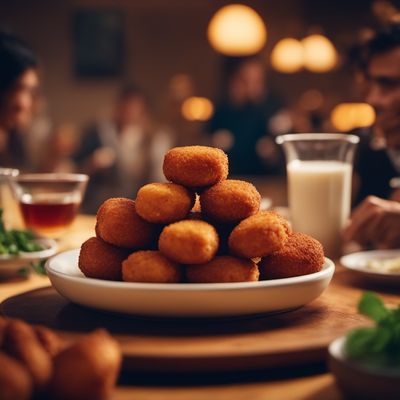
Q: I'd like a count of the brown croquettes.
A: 10